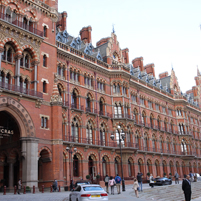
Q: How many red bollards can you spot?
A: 7